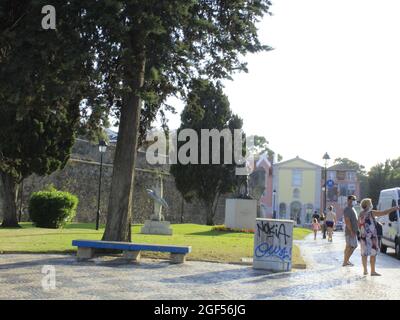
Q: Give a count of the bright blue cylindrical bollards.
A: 0